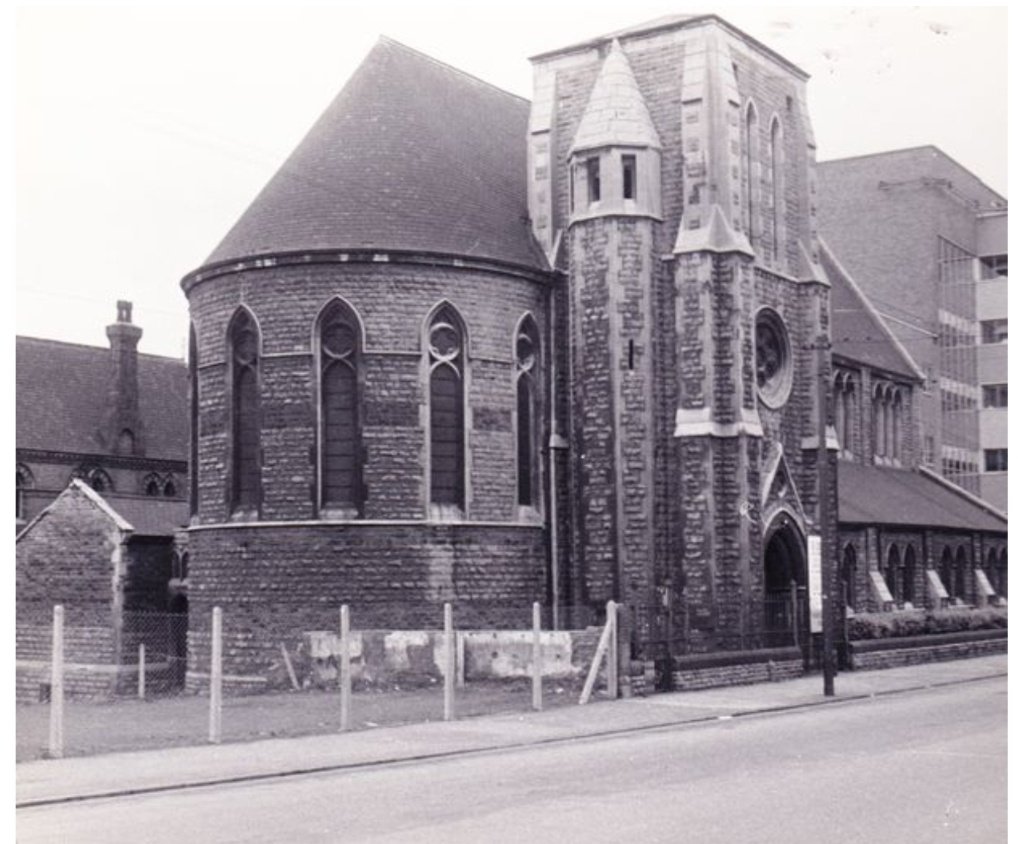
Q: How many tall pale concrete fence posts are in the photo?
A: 6